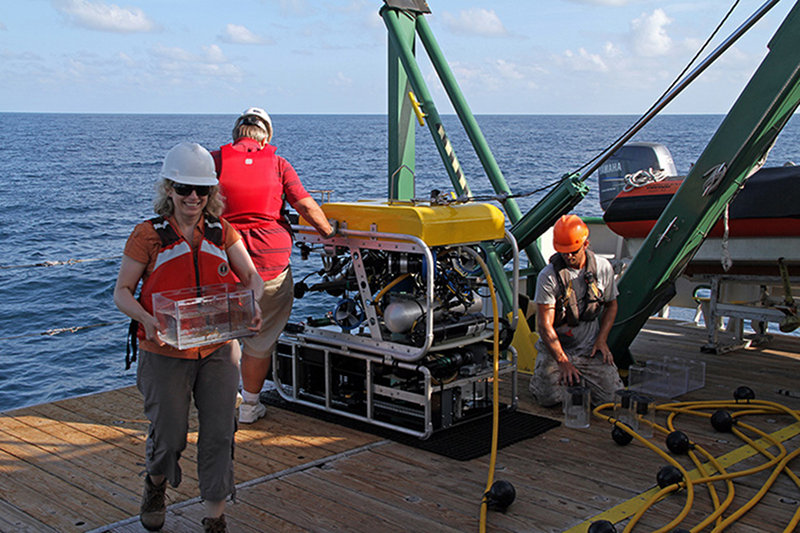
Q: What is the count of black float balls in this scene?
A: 7